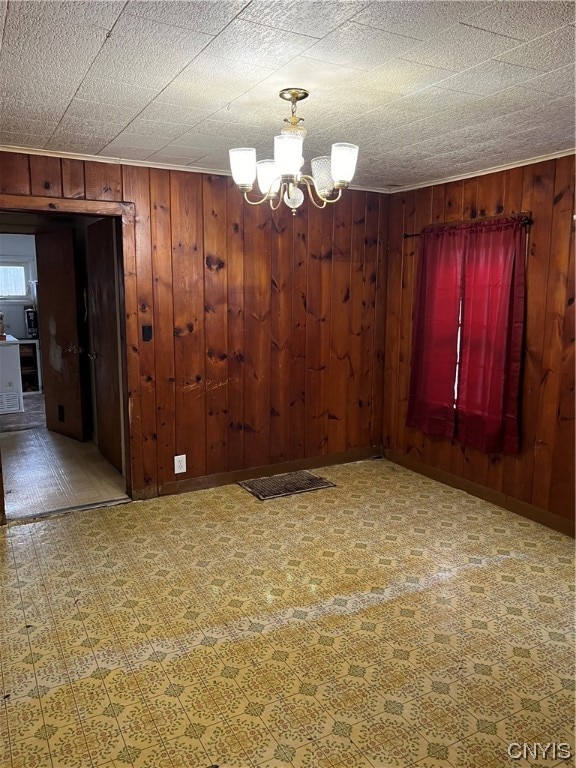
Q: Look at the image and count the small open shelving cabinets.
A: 1